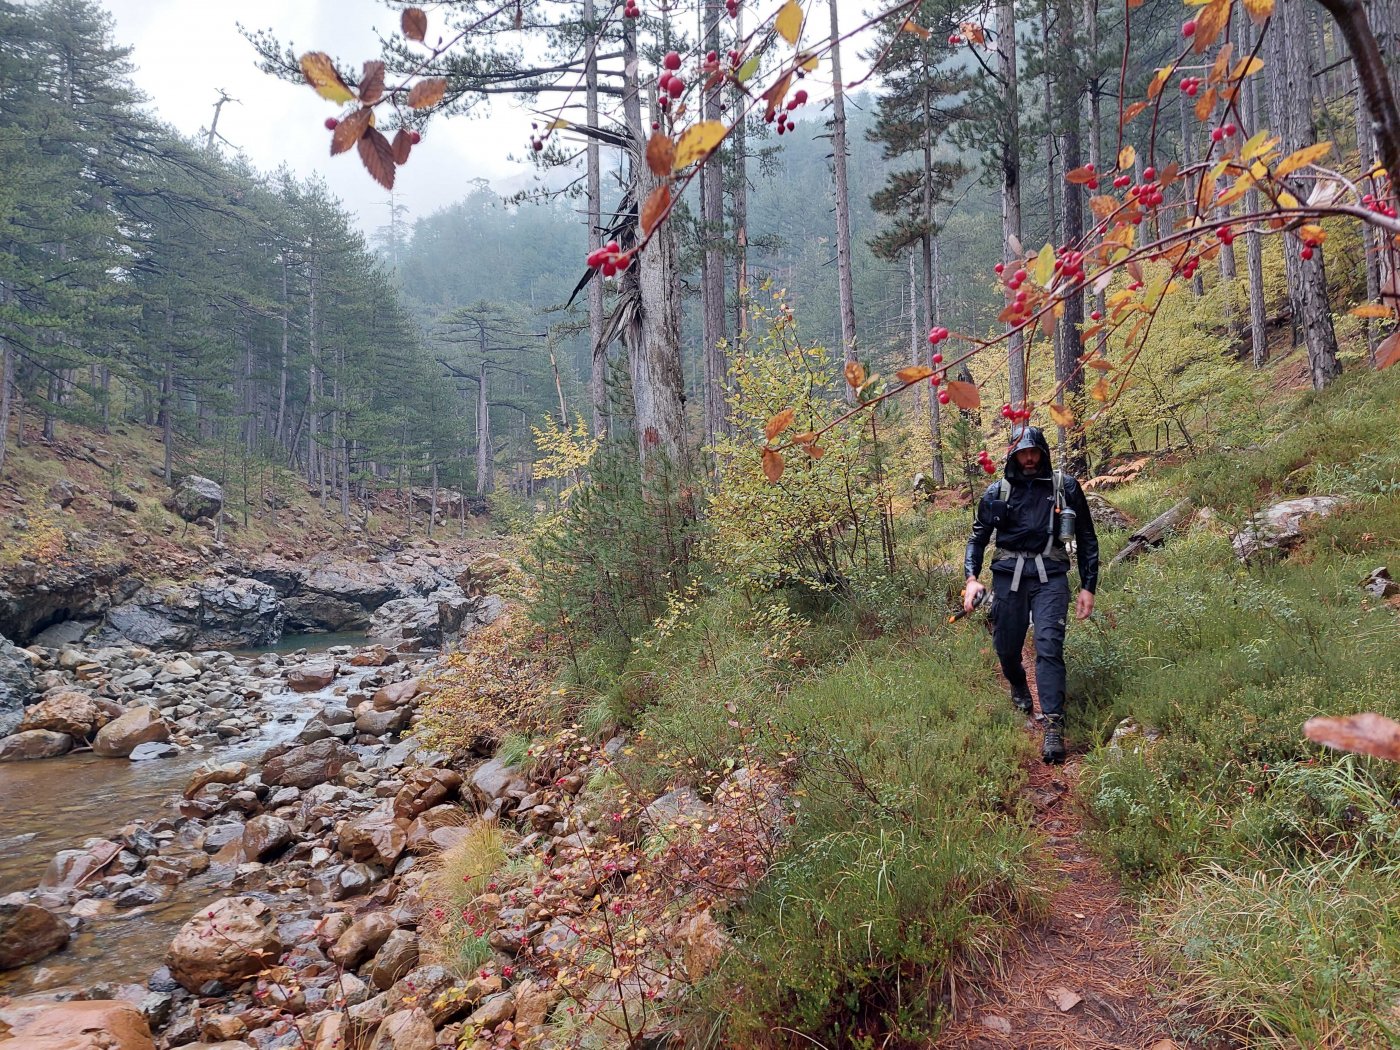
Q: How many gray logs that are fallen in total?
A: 1